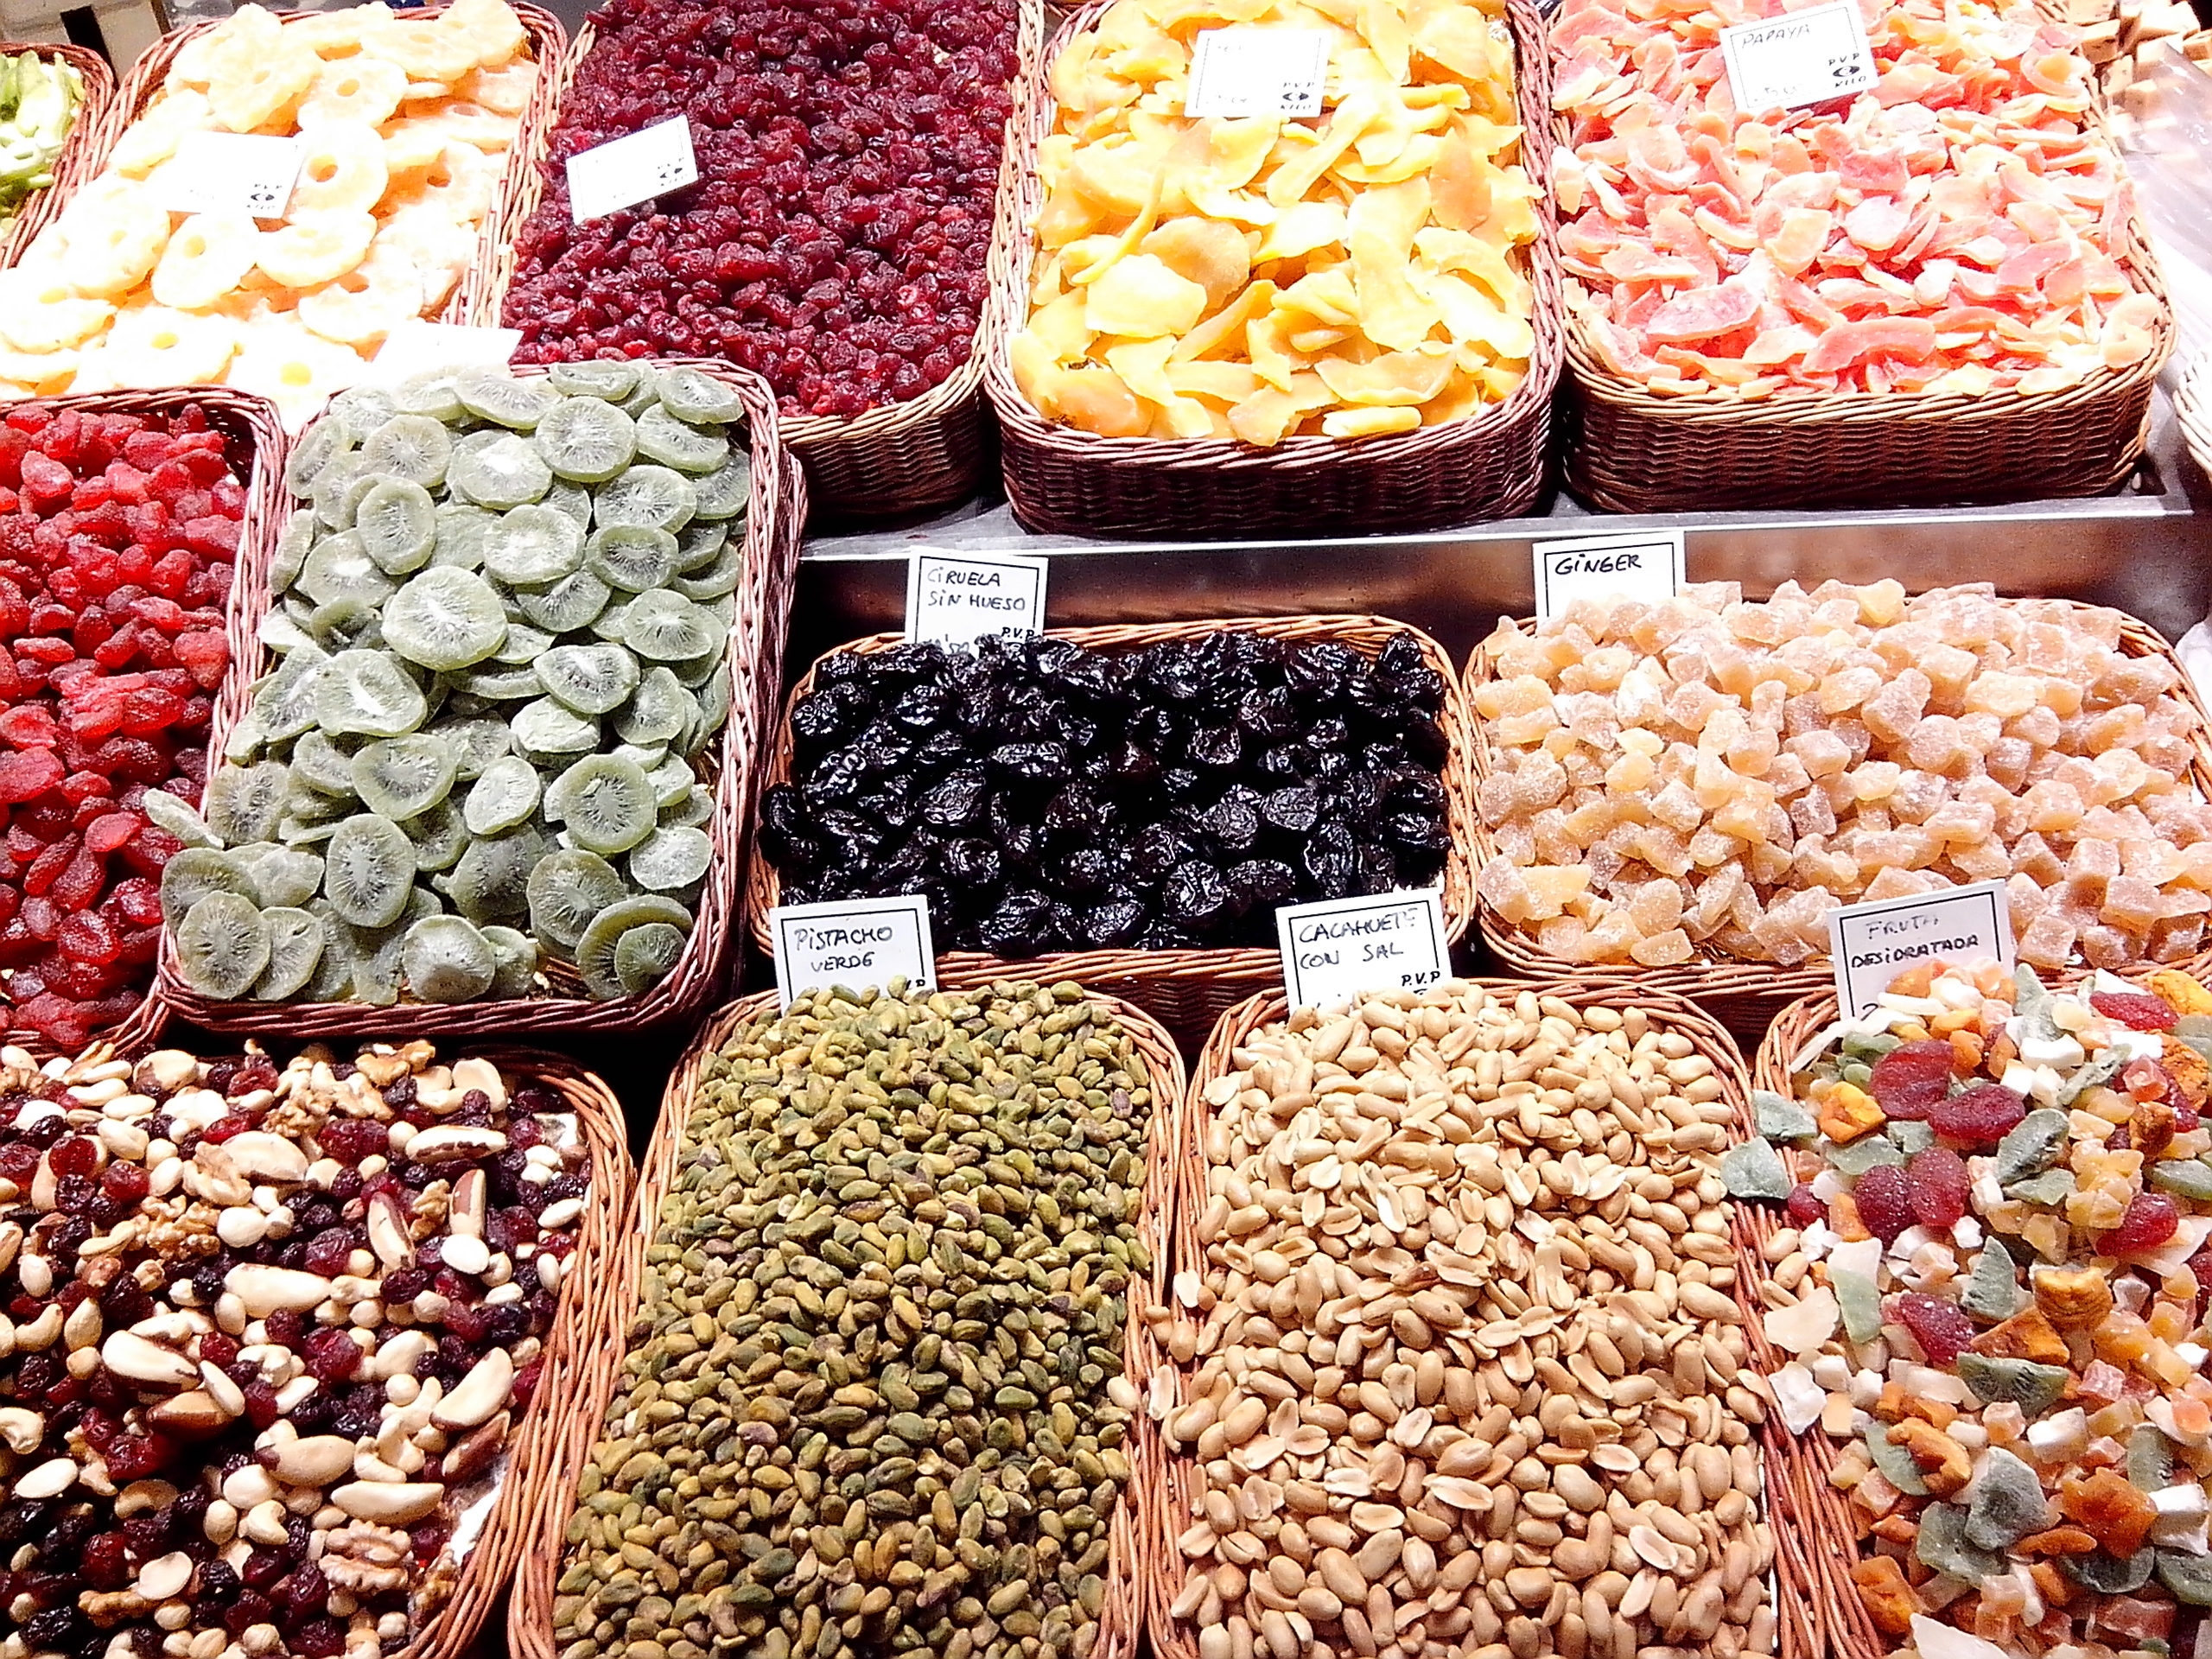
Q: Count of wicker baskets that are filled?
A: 13